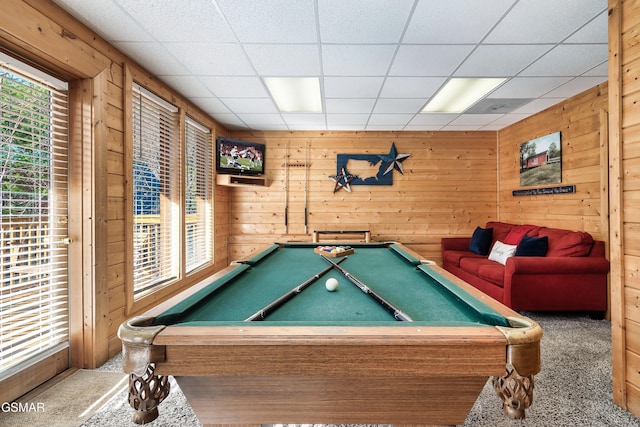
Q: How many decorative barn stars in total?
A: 2